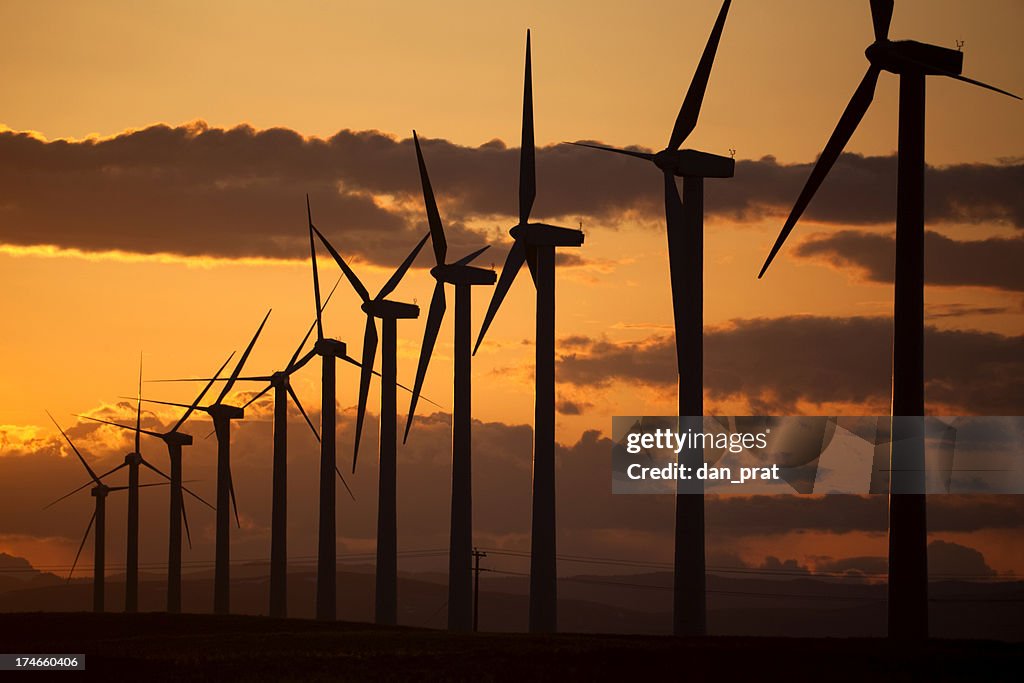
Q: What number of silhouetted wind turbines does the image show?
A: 11